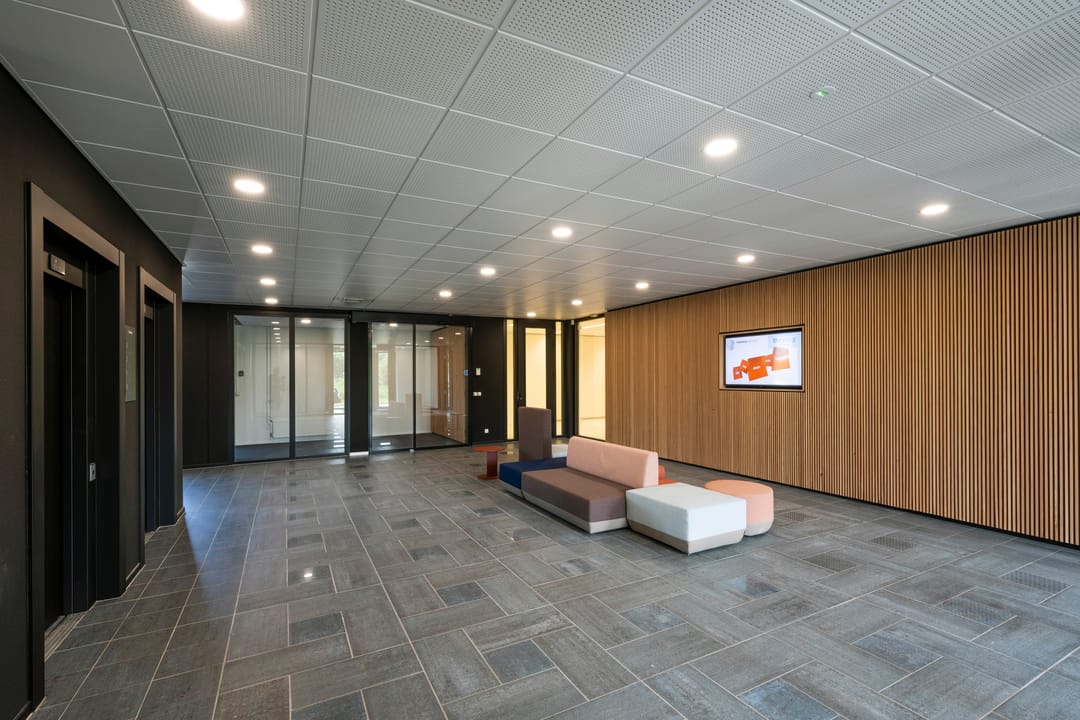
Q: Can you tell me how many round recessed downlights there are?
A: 14